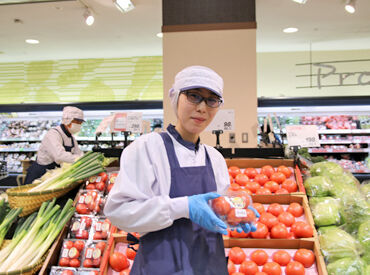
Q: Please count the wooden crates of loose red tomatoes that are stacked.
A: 3